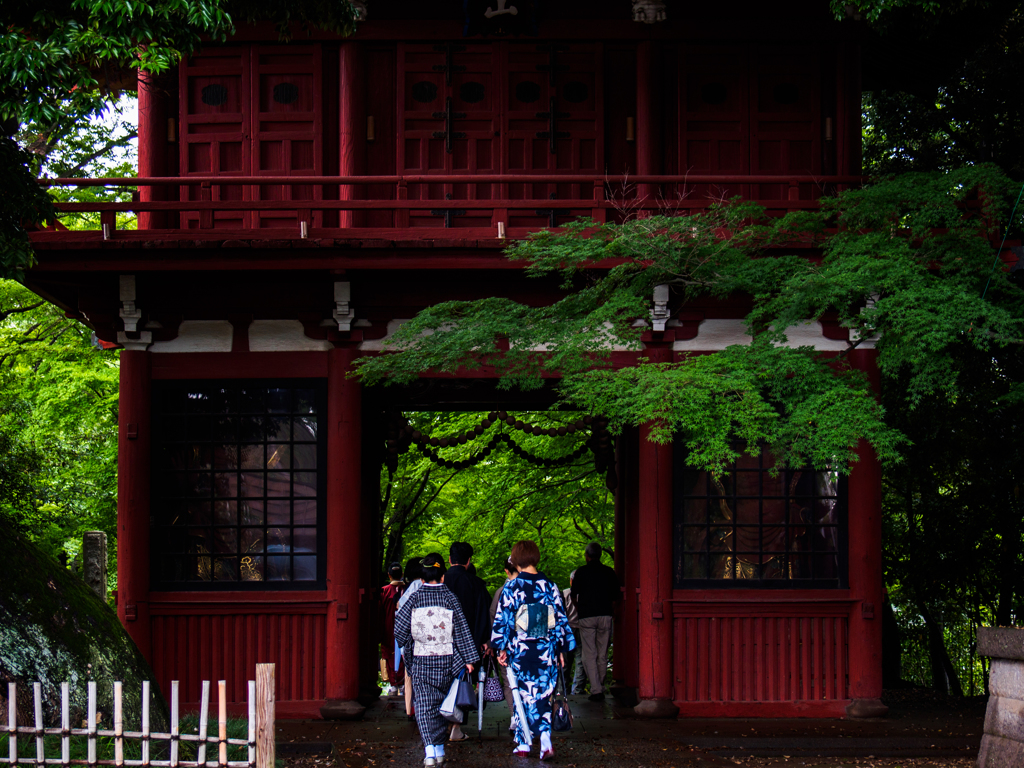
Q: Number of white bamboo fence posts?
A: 10